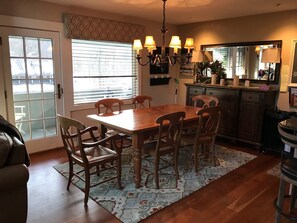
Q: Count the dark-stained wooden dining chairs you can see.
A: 6